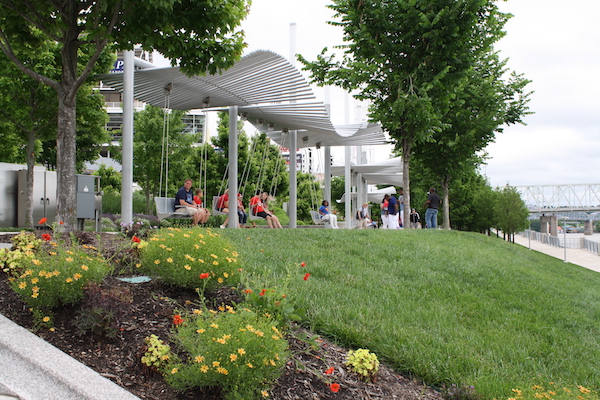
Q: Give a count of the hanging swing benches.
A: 4